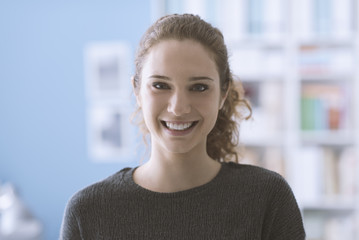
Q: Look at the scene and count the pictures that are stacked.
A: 2